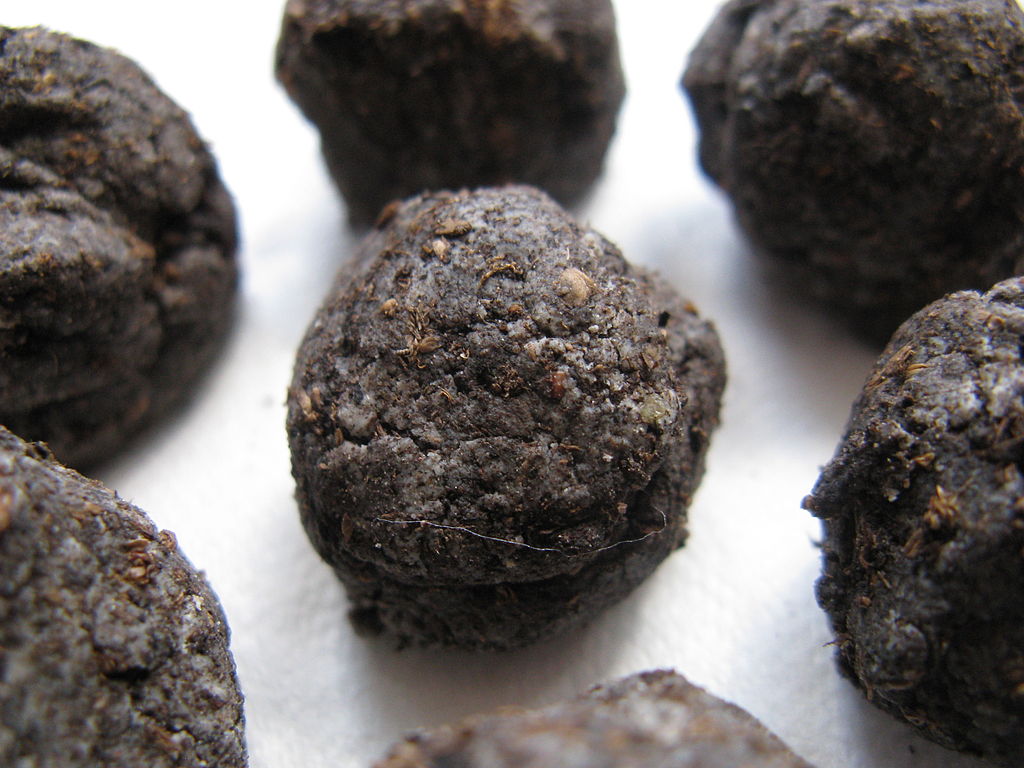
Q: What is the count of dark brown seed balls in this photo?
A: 7